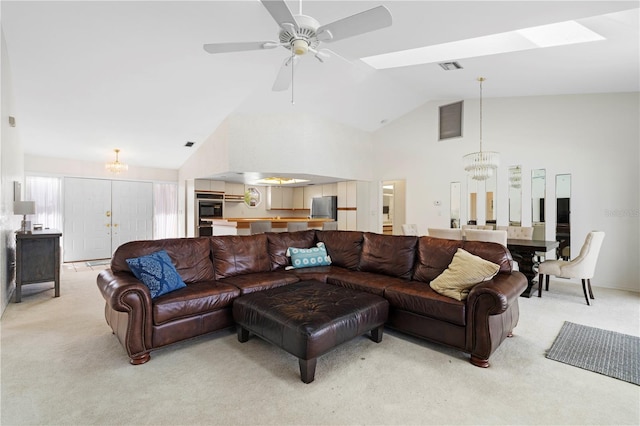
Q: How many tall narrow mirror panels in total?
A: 6